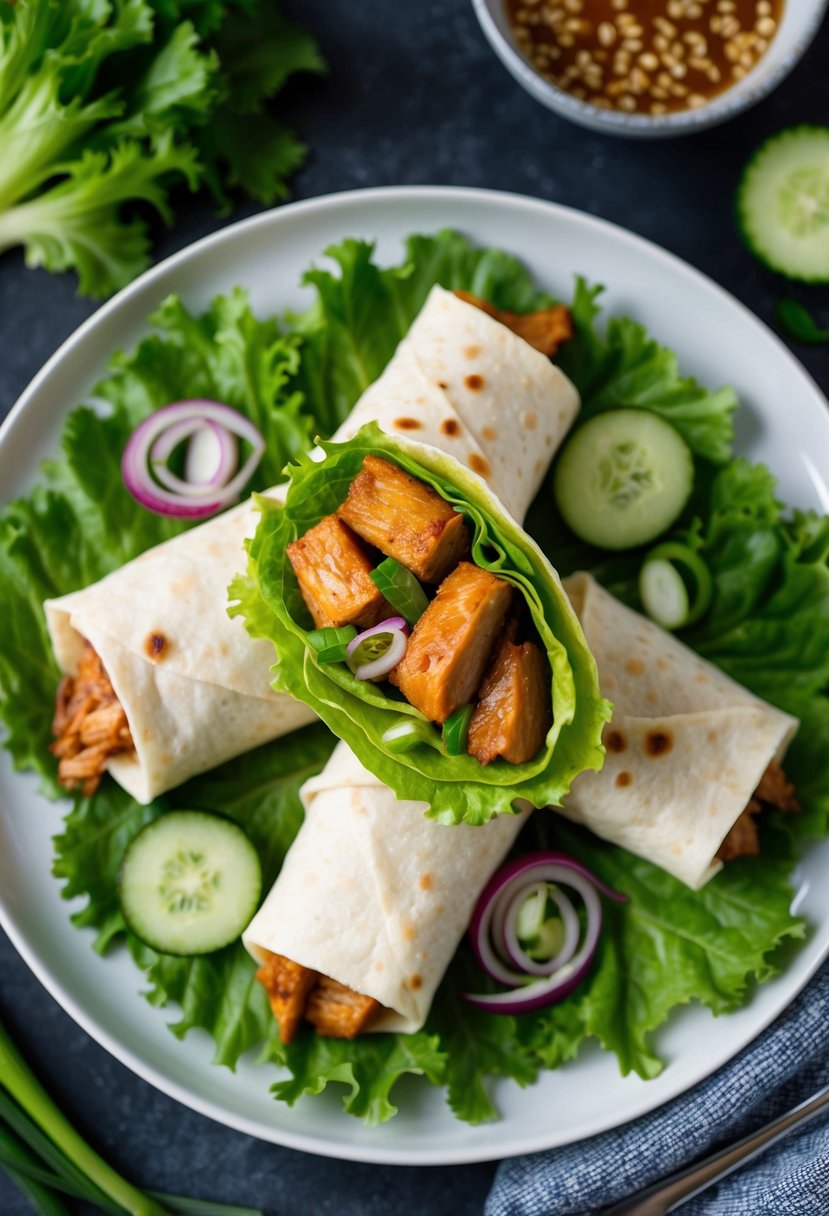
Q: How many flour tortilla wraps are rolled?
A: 4